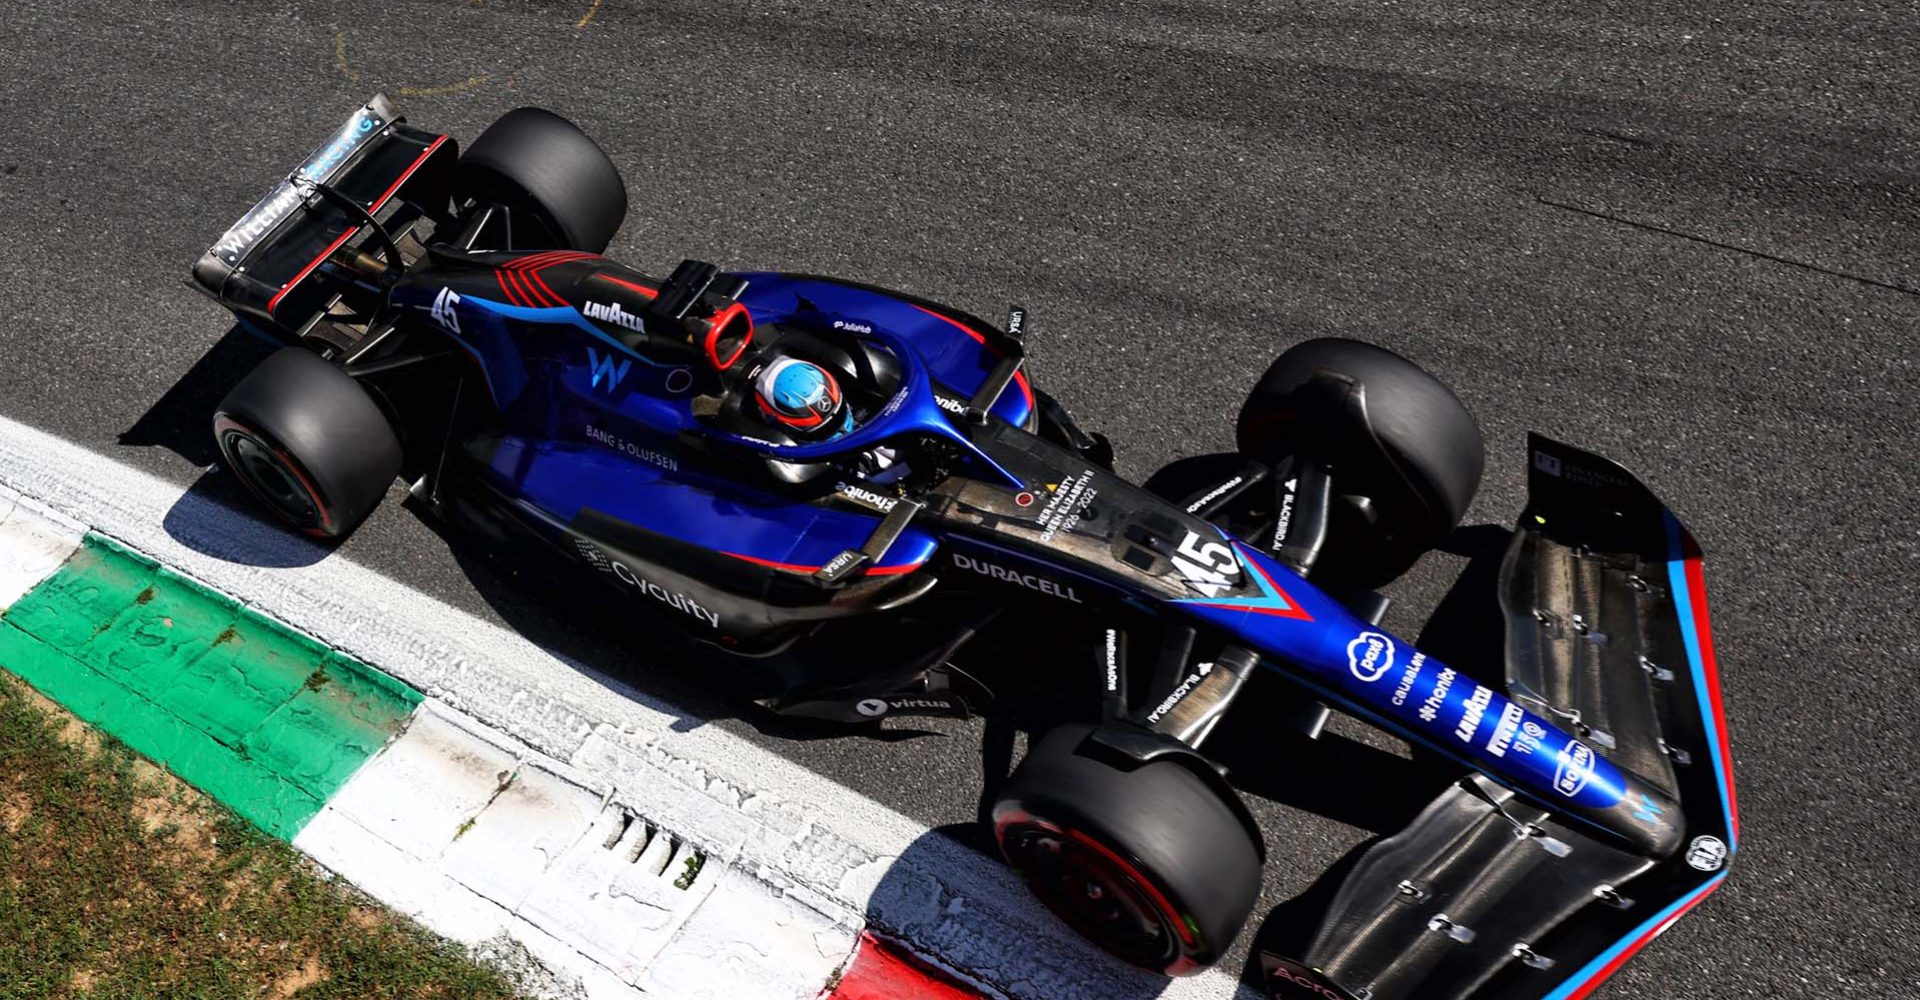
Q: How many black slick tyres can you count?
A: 4